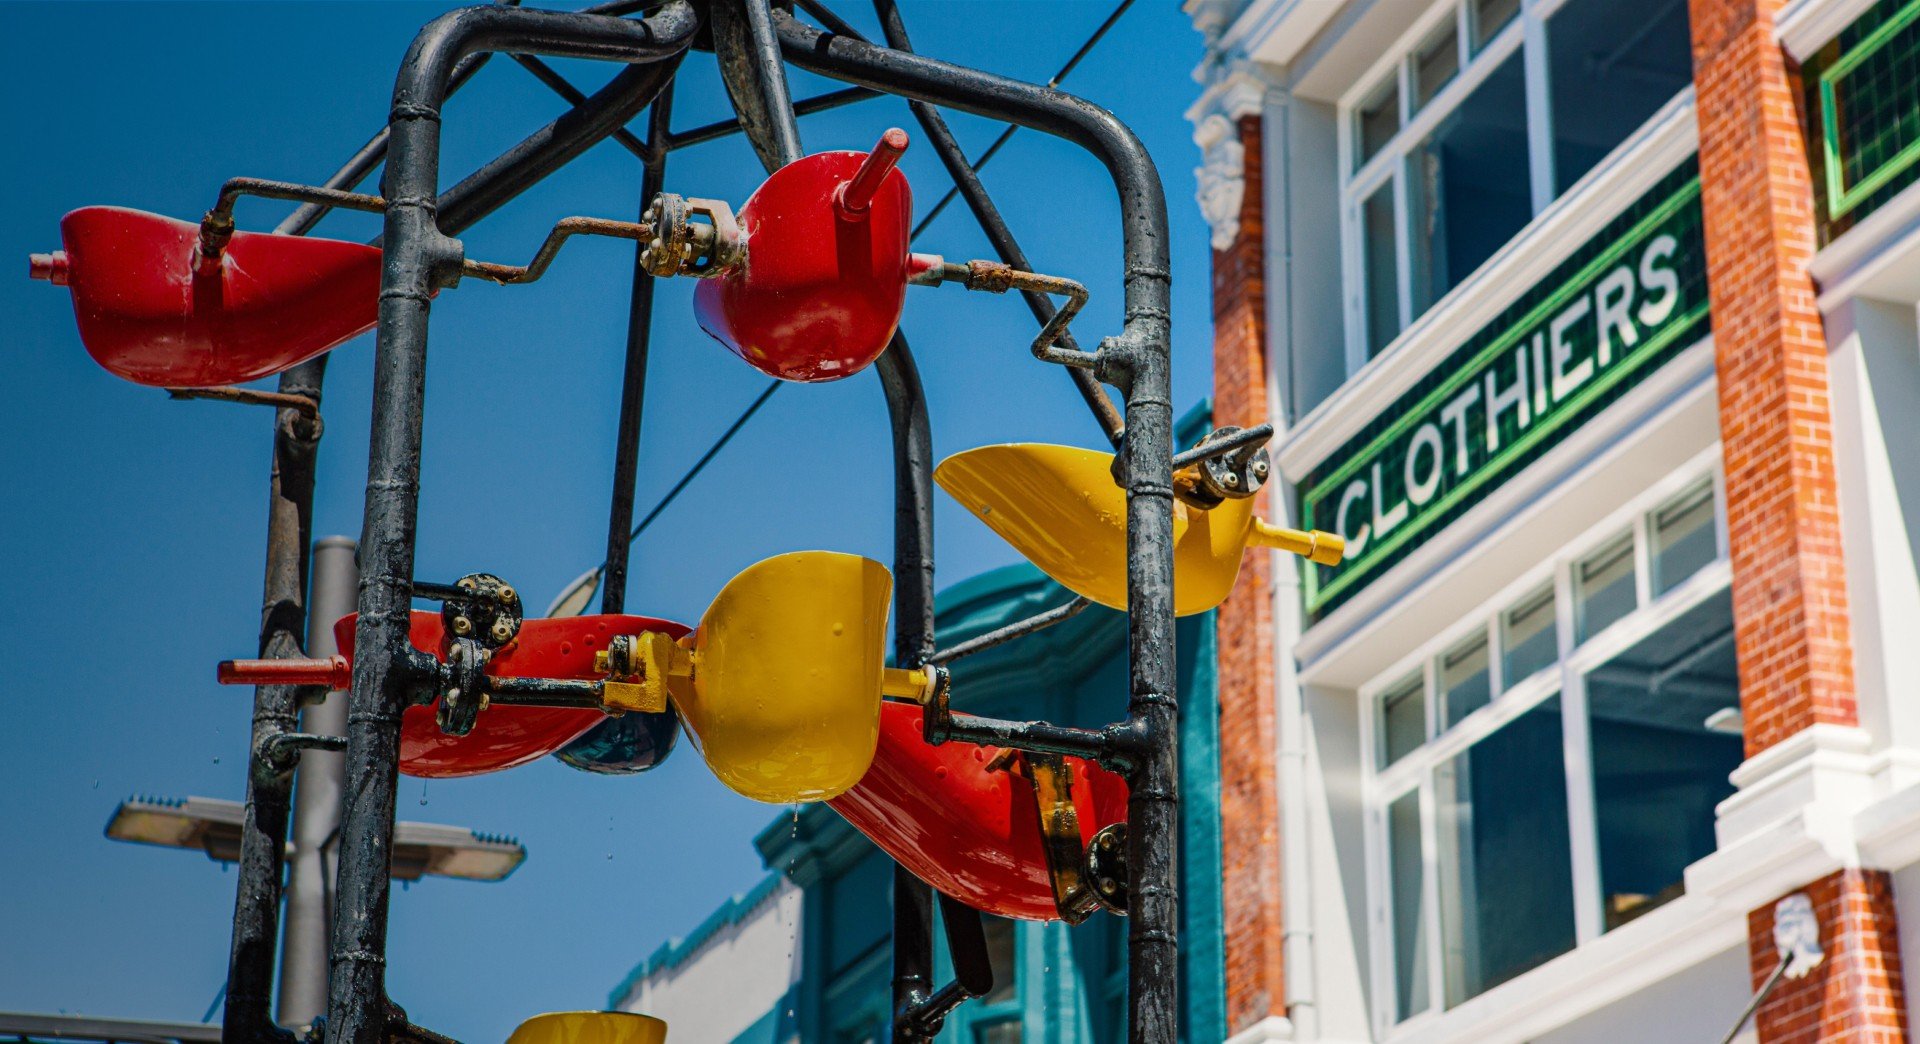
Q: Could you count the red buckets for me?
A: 4